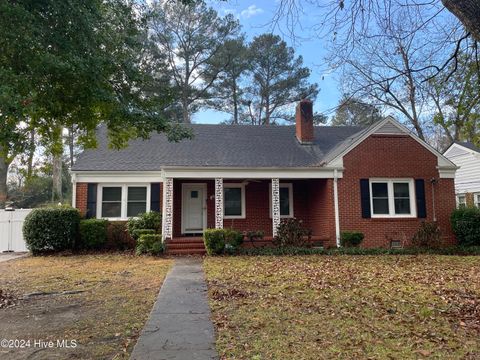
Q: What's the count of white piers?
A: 3